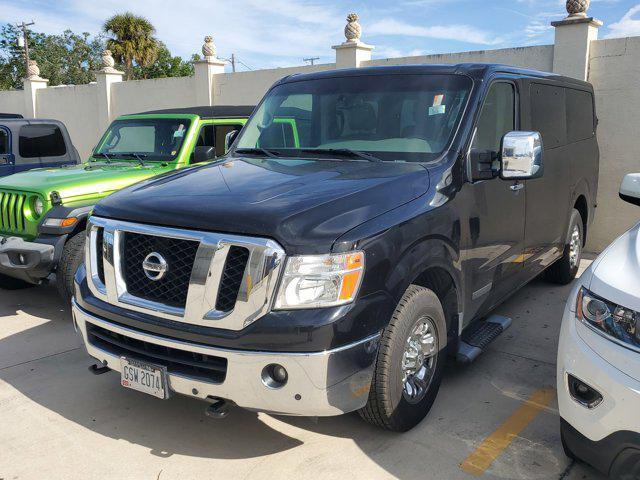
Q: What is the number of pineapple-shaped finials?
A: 5